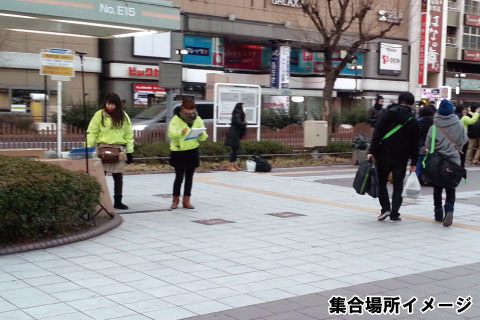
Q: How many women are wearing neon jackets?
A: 2